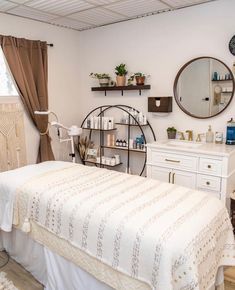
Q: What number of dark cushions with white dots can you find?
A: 0